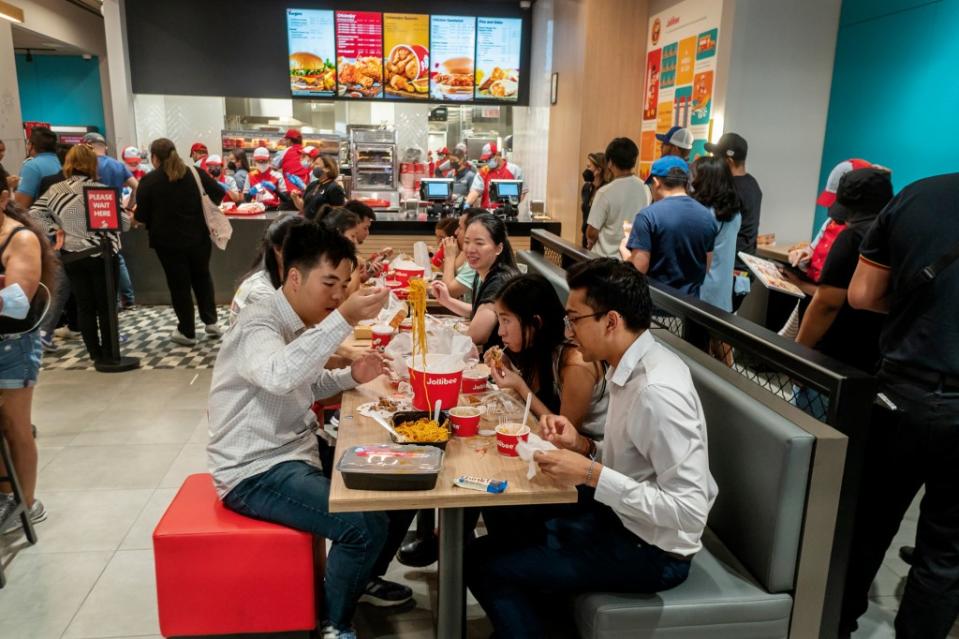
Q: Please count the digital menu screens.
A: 5